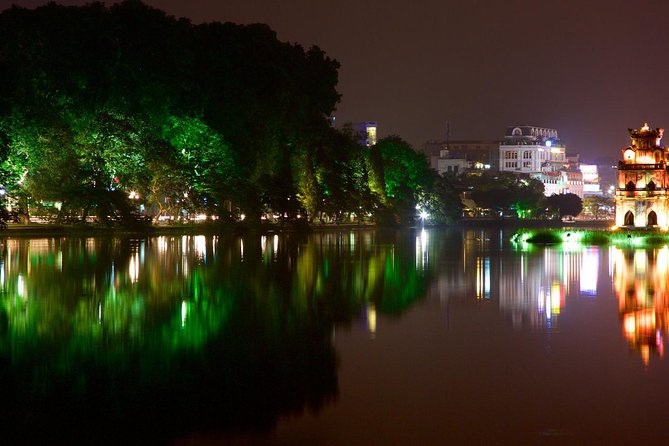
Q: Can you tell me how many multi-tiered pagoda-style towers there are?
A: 1